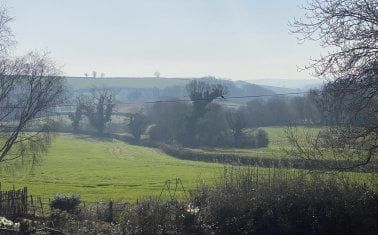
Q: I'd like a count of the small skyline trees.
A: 4